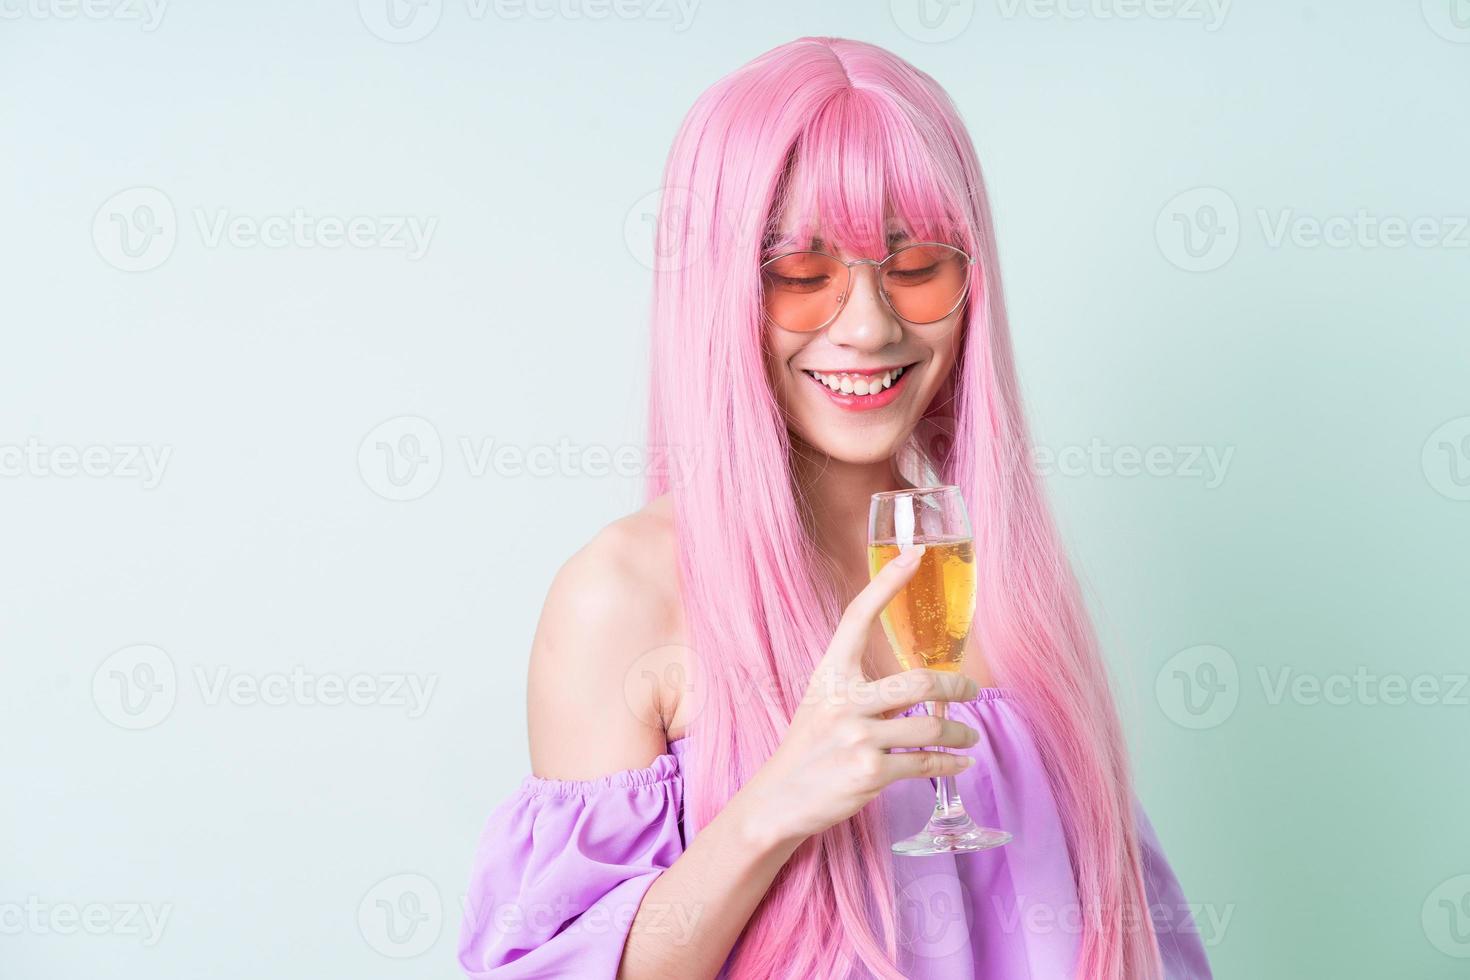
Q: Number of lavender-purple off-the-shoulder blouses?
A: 1